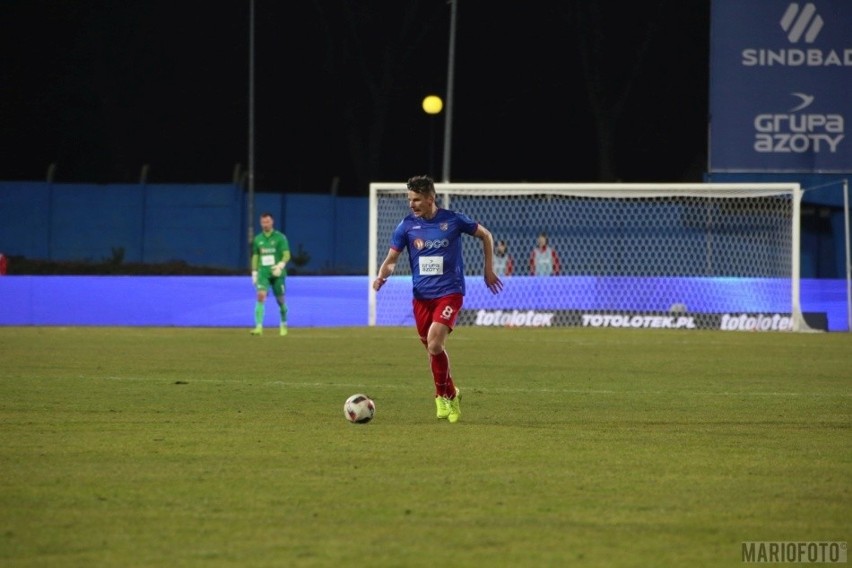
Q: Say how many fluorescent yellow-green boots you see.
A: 4